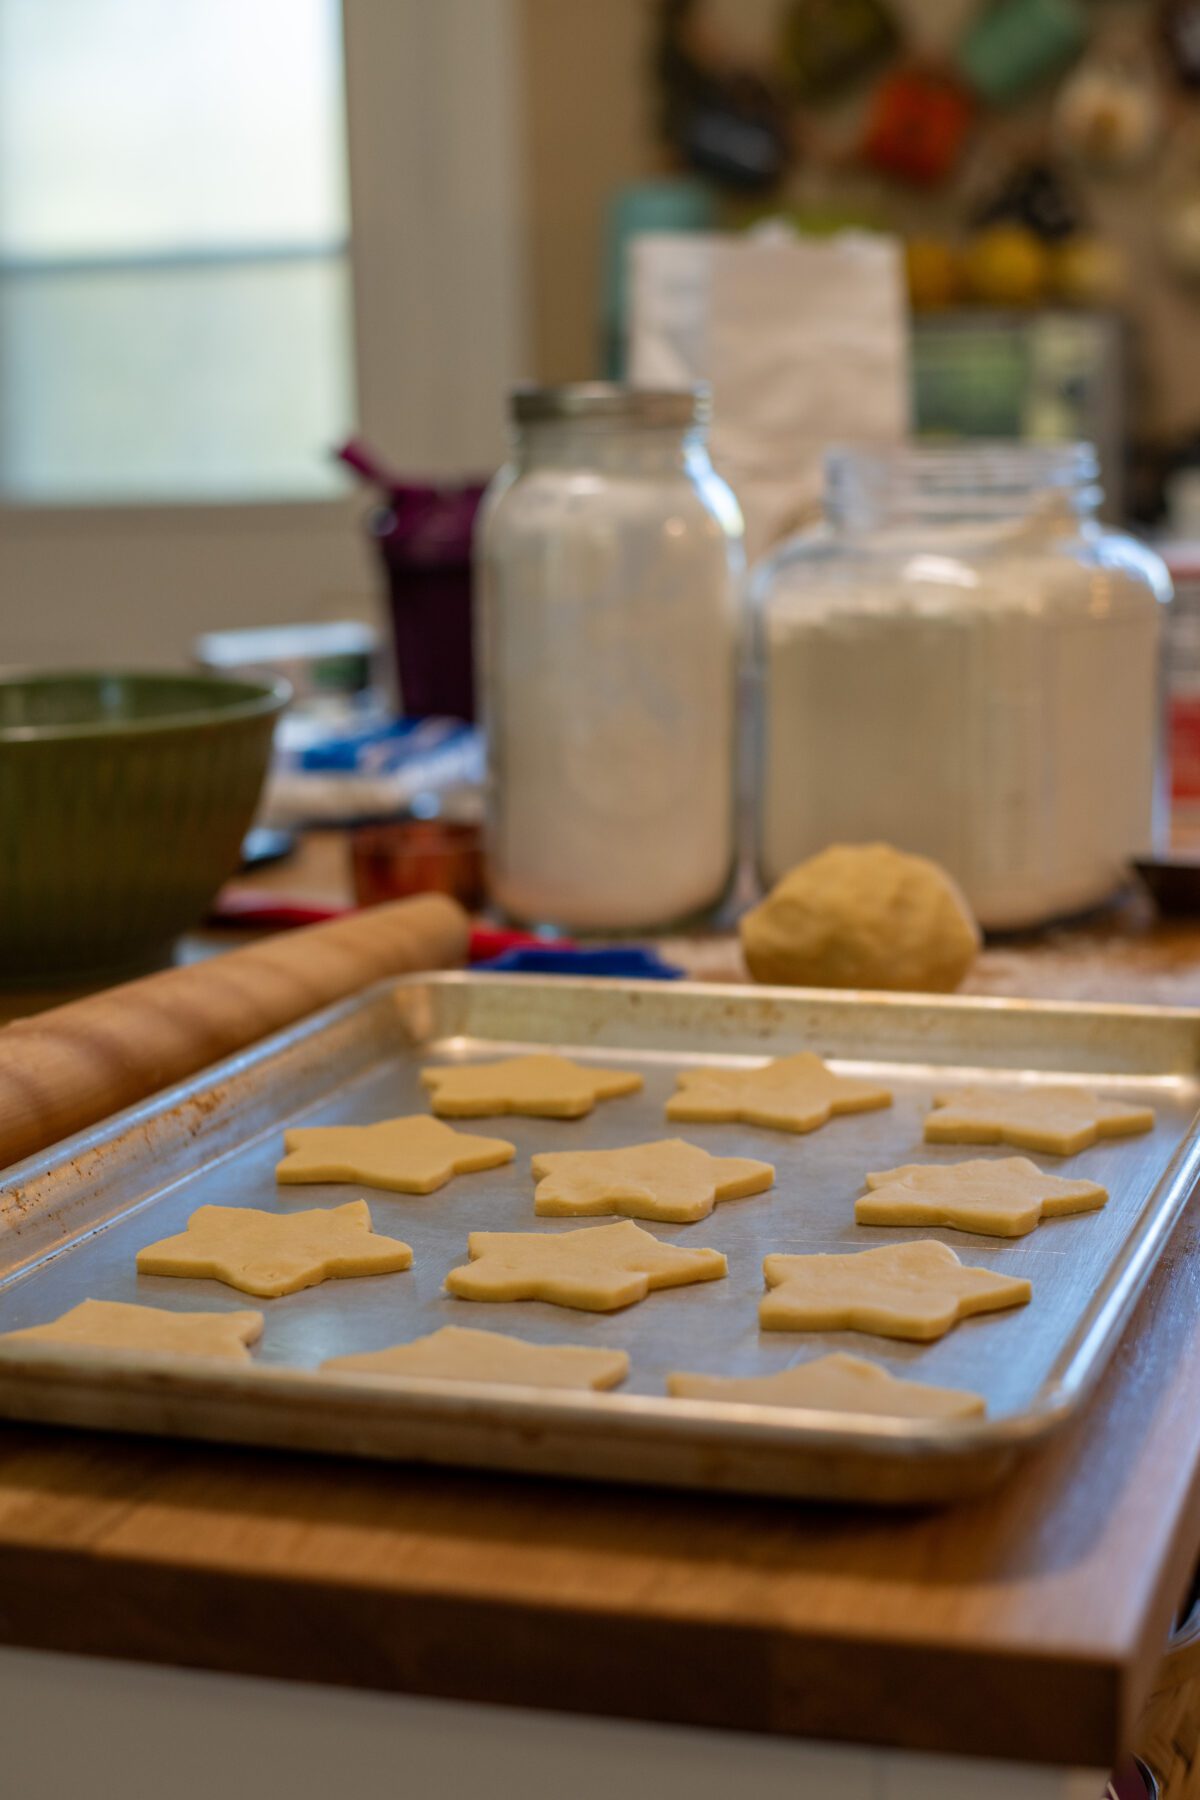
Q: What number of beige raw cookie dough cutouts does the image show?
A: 12